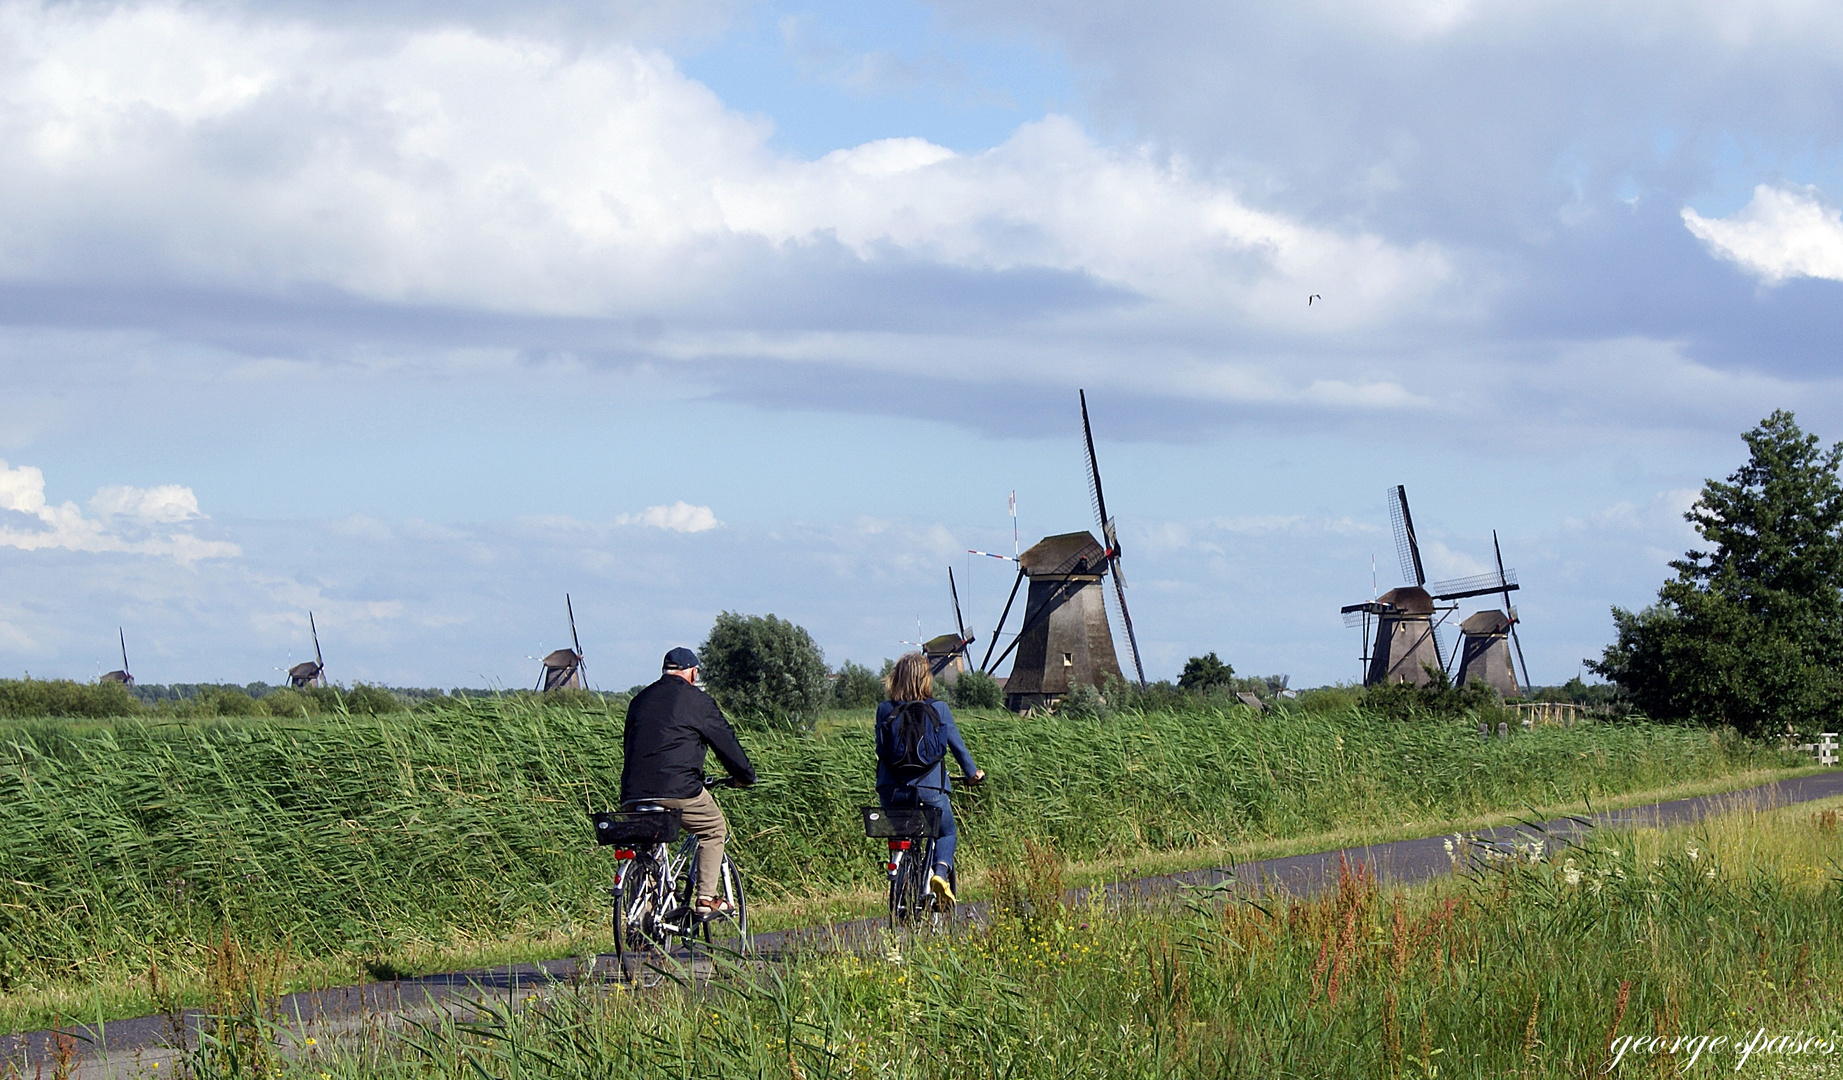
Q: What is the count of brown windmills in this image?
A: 7